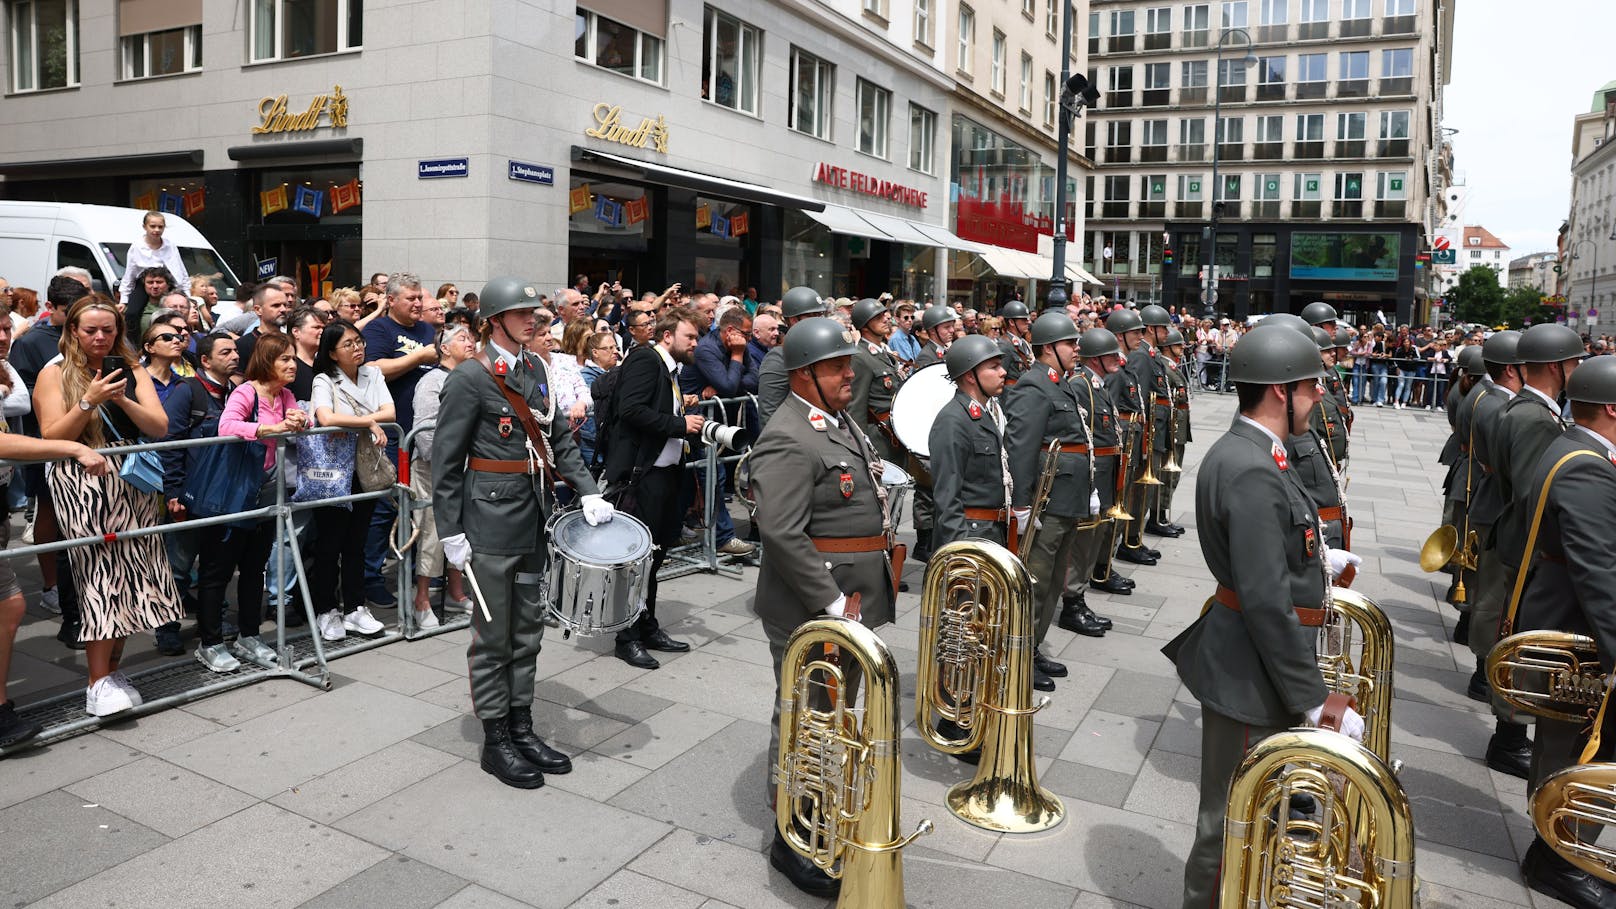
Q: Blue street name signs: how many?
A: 2